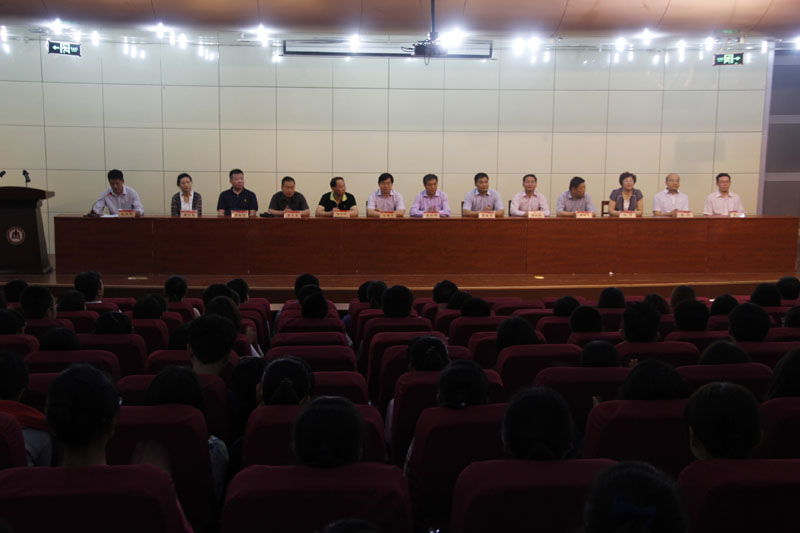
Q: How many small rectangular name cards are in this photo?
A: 13